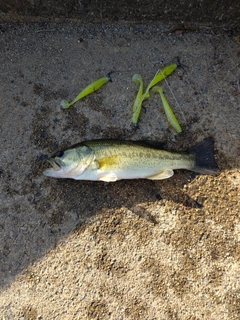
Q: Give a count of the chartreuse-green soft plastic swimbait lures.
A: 4